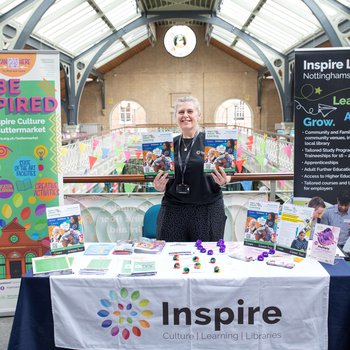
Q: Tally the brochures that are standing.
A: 4